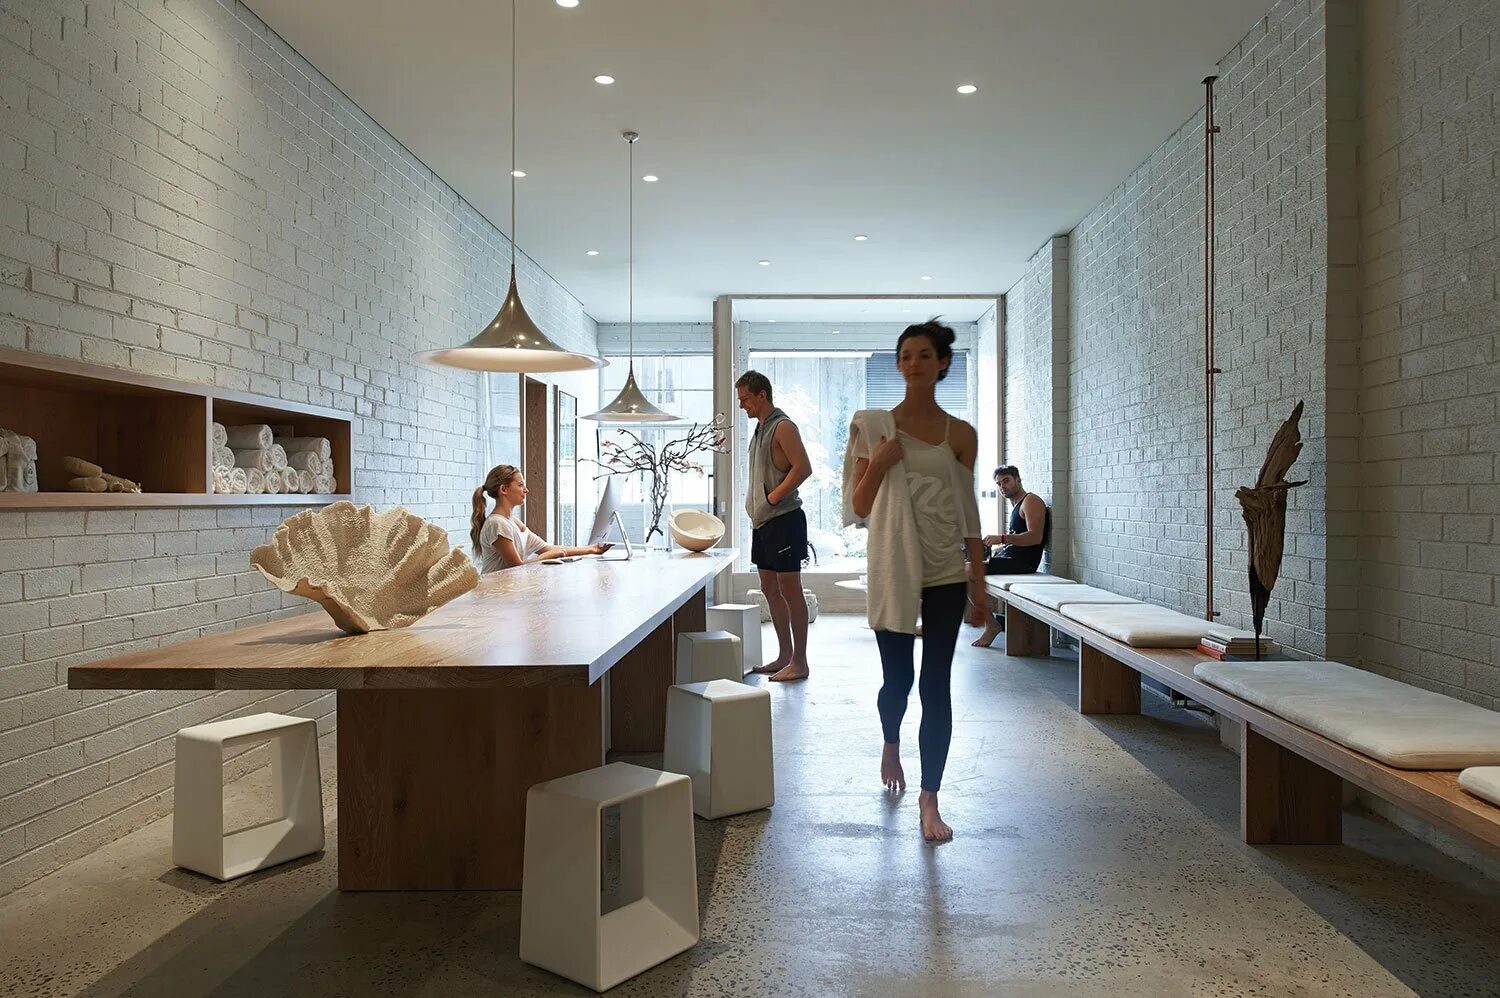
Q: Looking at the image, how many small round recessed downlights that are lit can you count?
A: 9